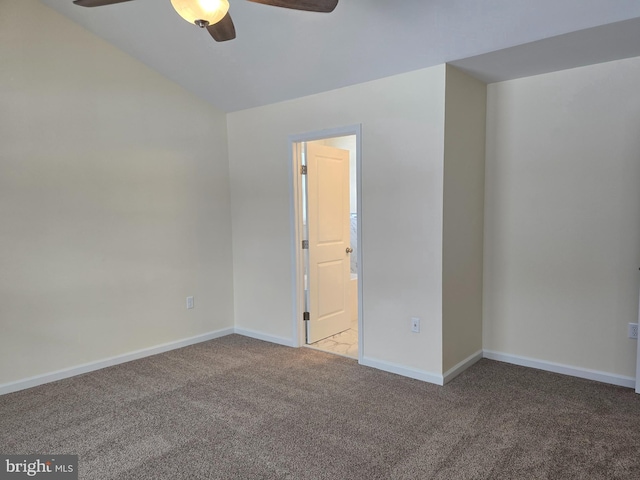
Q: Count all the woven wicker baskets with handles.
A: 0